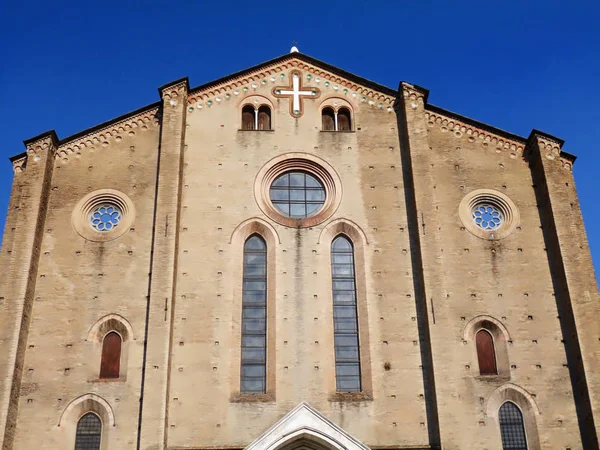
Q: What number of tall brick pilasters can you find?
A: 4